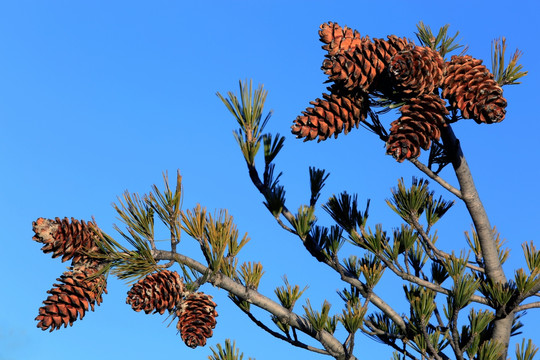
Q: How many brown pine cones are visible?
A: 10